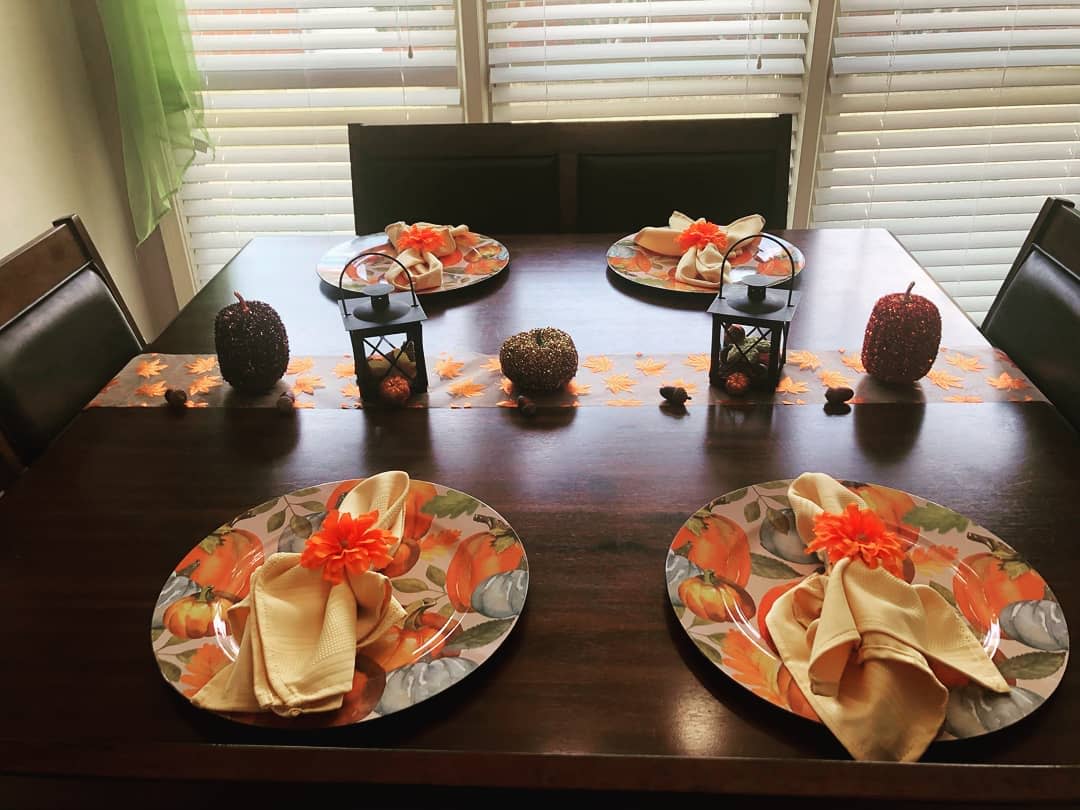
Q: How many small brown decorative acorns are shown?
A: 5